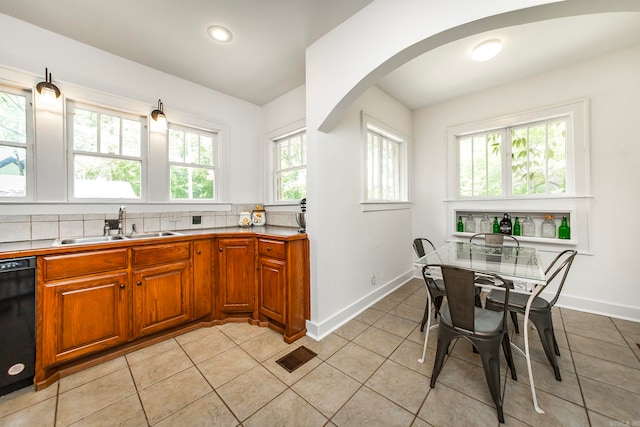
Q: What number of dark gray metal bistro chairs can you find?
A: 4